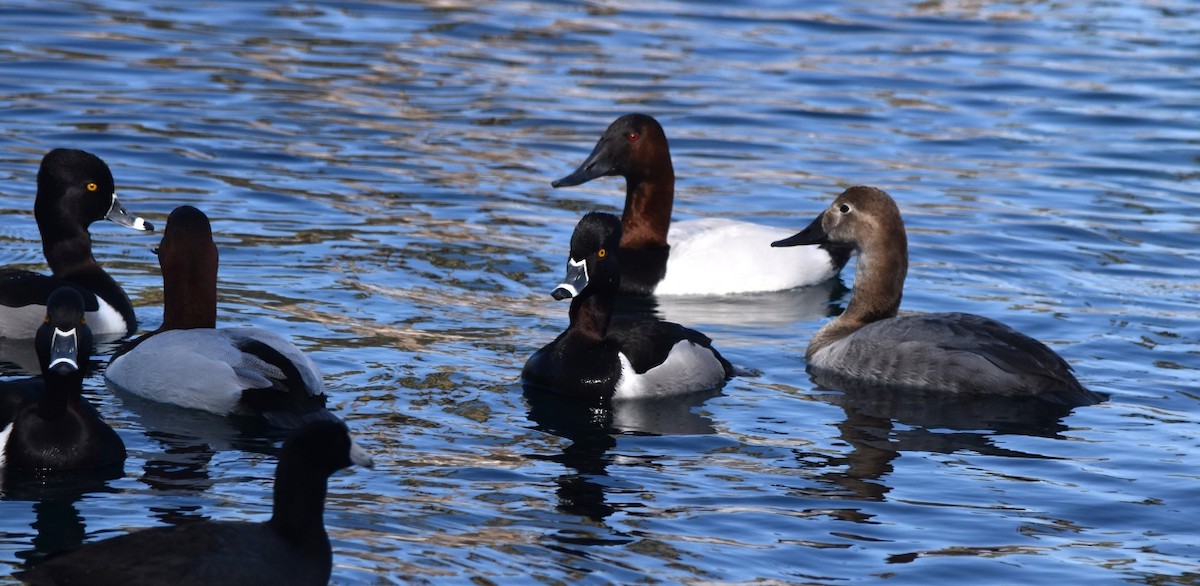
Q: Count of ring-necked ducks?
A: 3